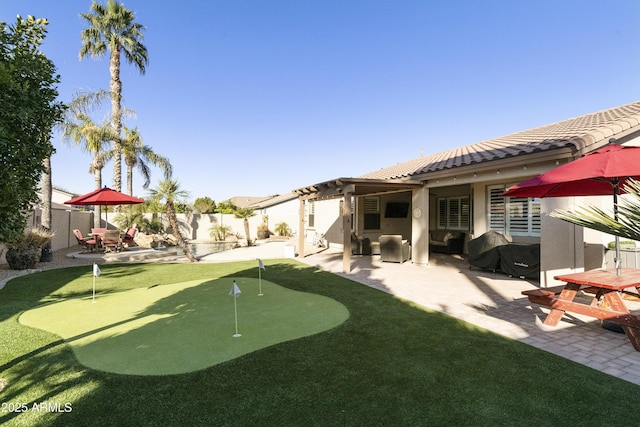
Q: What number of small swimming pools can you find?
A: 1